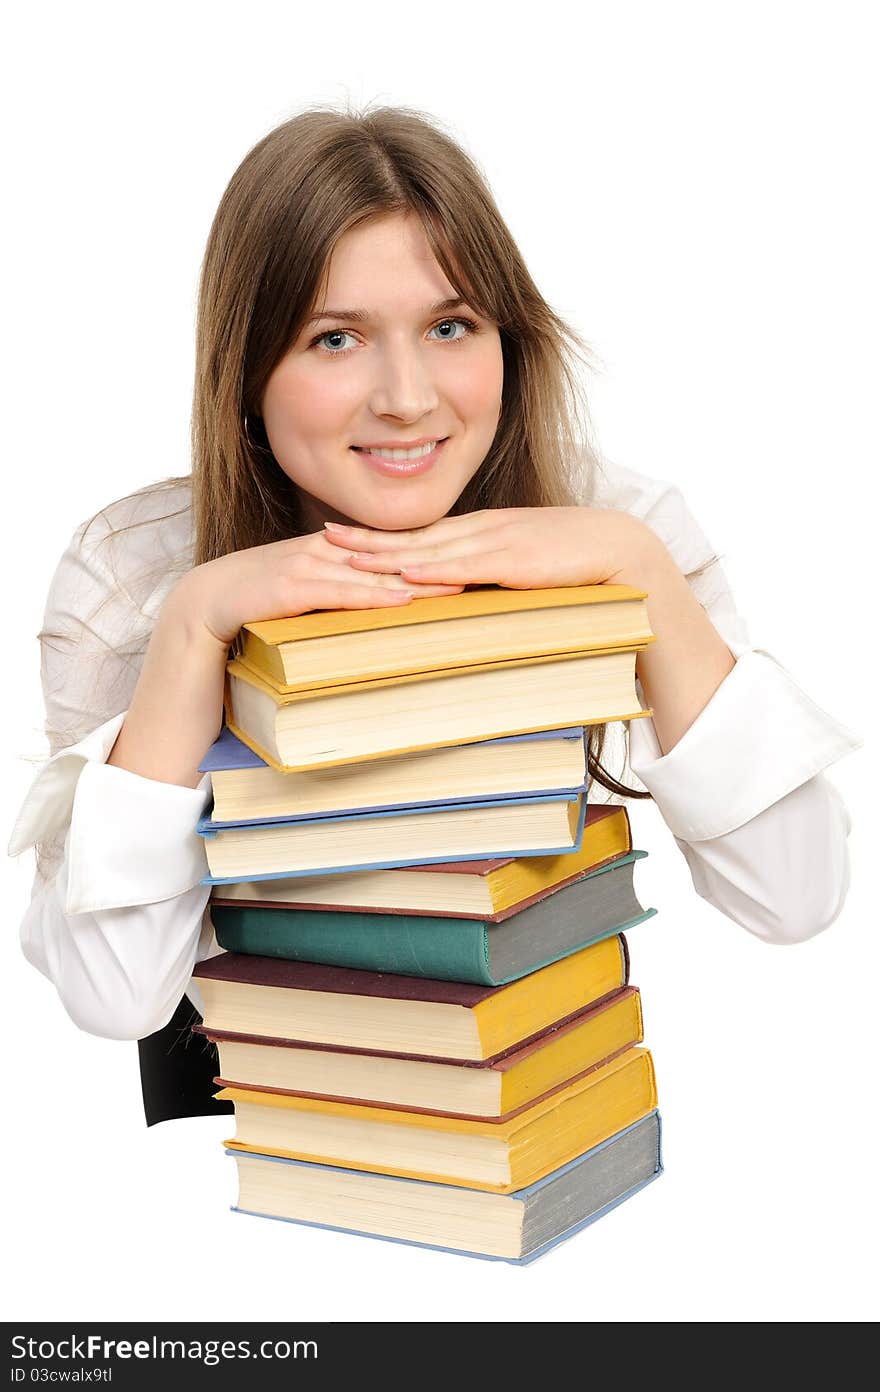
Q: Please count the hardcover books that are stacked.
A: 10